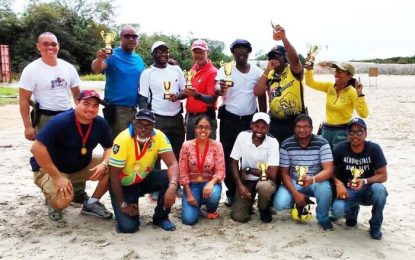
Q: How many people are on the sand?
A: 13